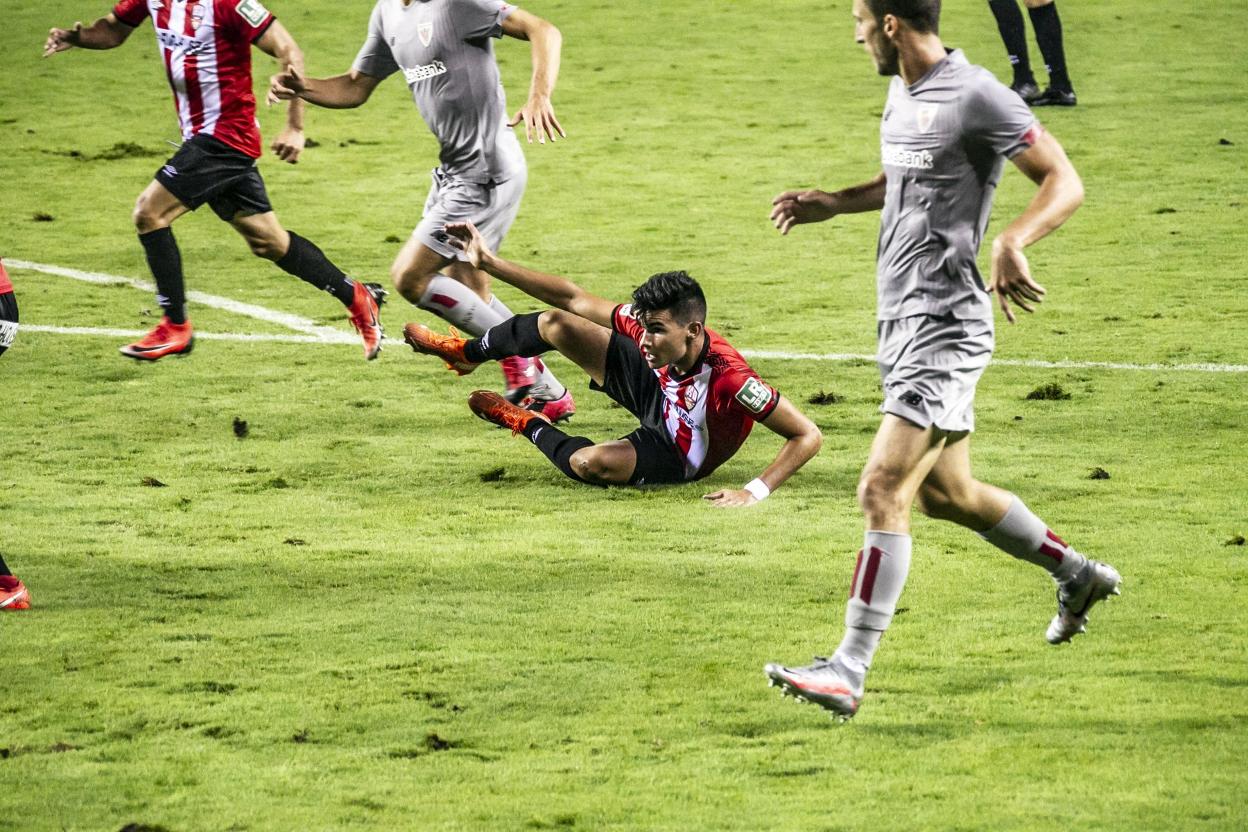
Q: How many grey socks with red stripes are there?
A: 4